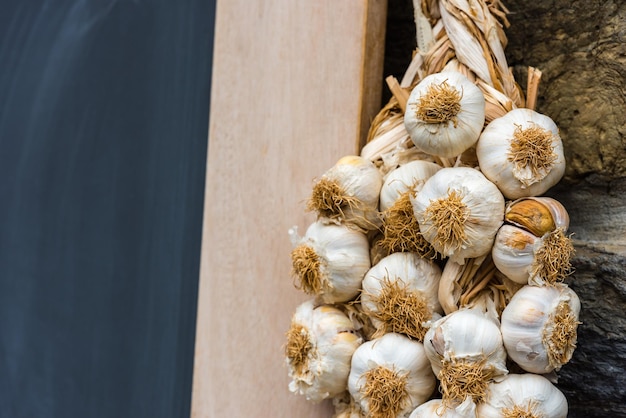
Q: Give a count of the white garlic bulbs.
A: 14